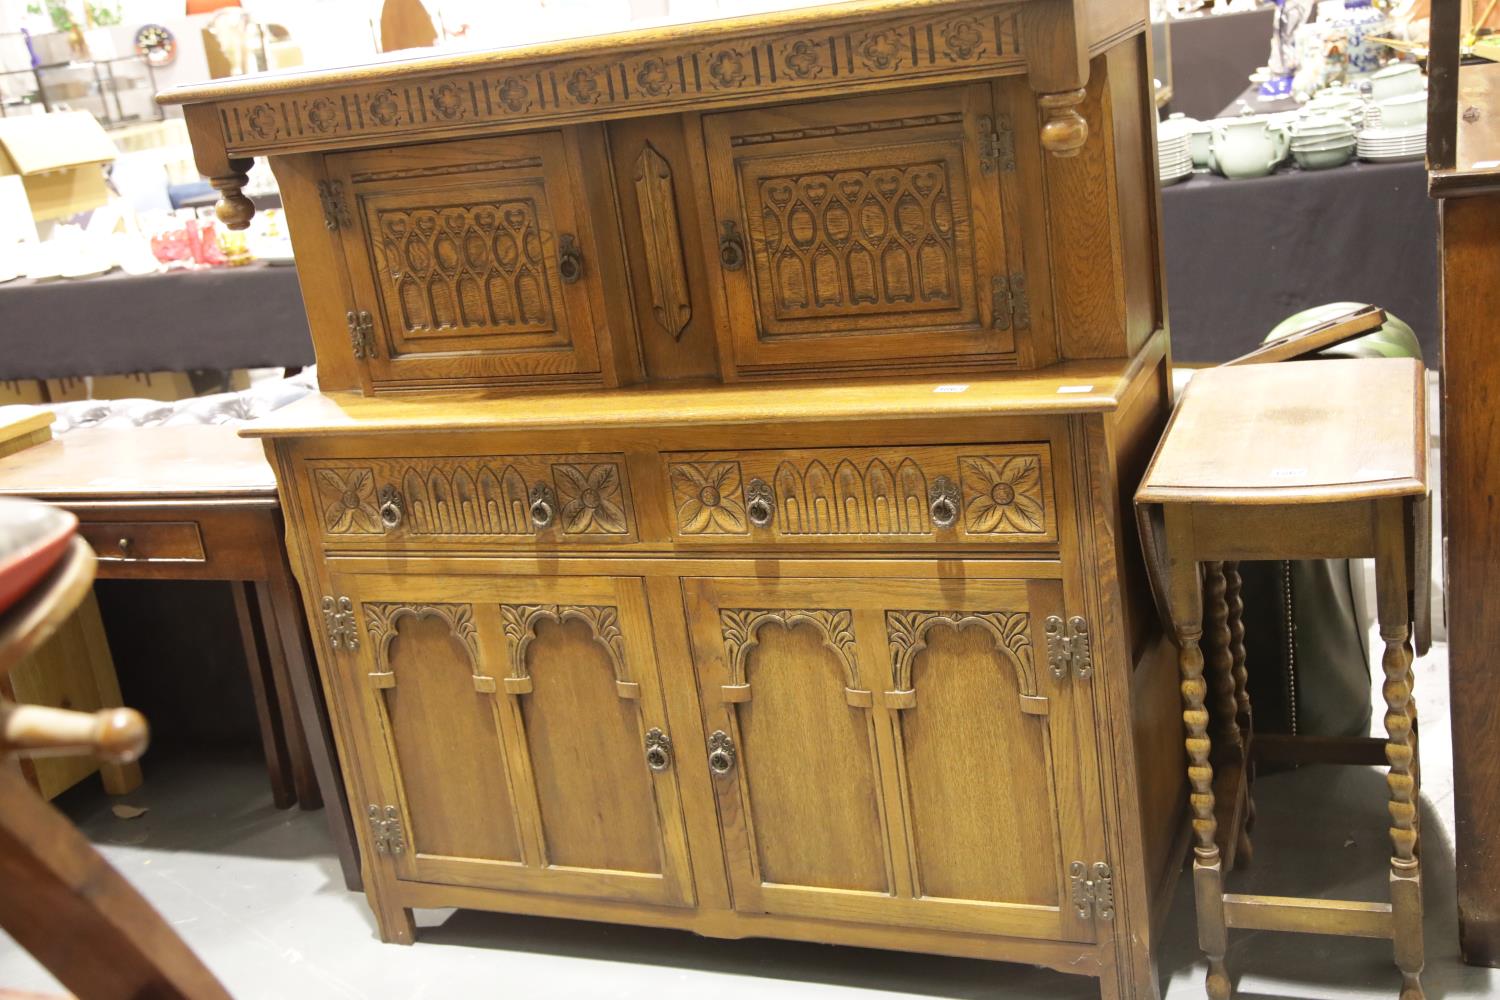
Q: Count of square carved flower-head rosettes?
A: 4